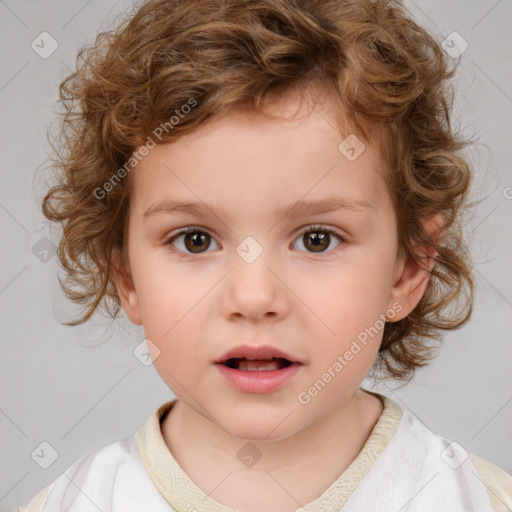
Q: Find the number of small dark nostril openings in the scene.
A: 2